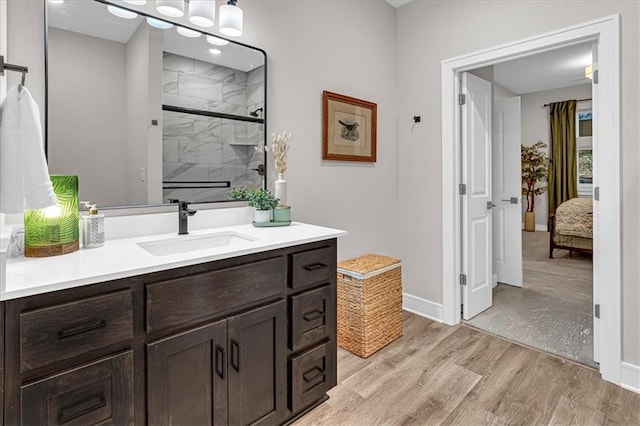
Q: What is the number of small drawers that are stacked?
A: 3